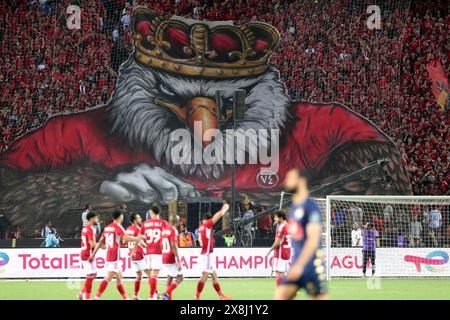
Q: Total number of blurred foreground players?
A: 1